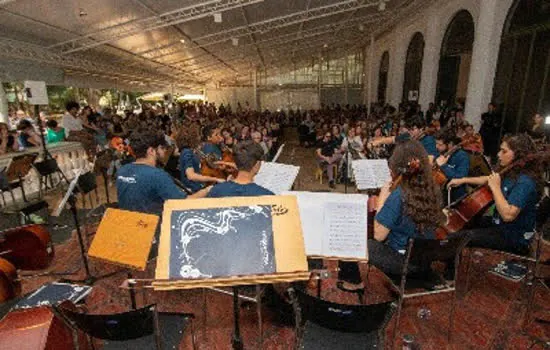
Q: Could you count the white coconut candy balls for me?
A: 0